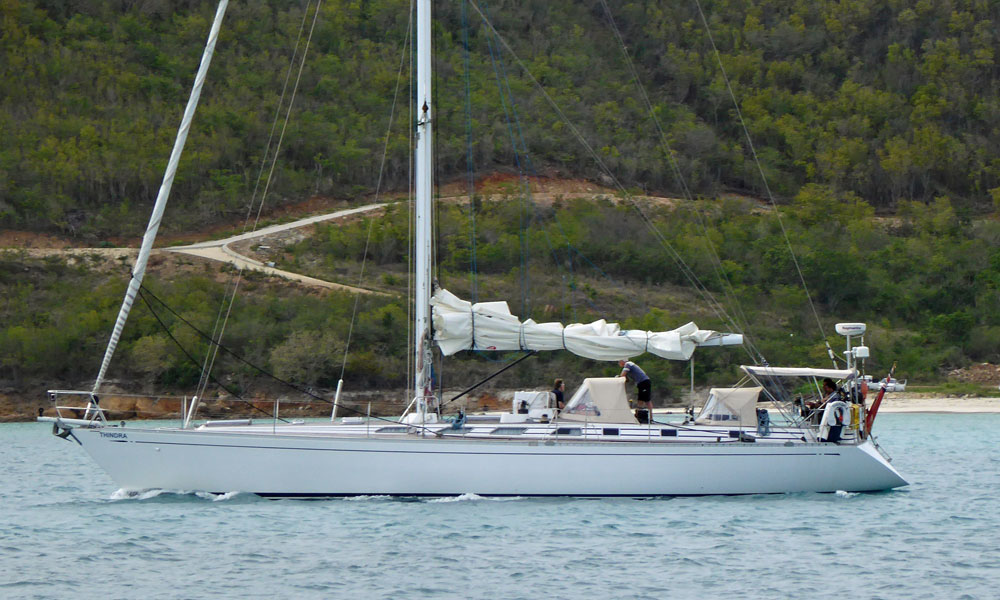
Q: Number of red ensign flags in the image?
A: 1